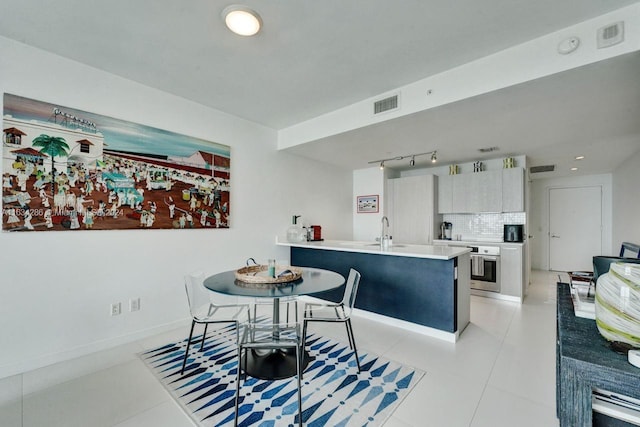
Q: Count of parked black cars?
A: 0